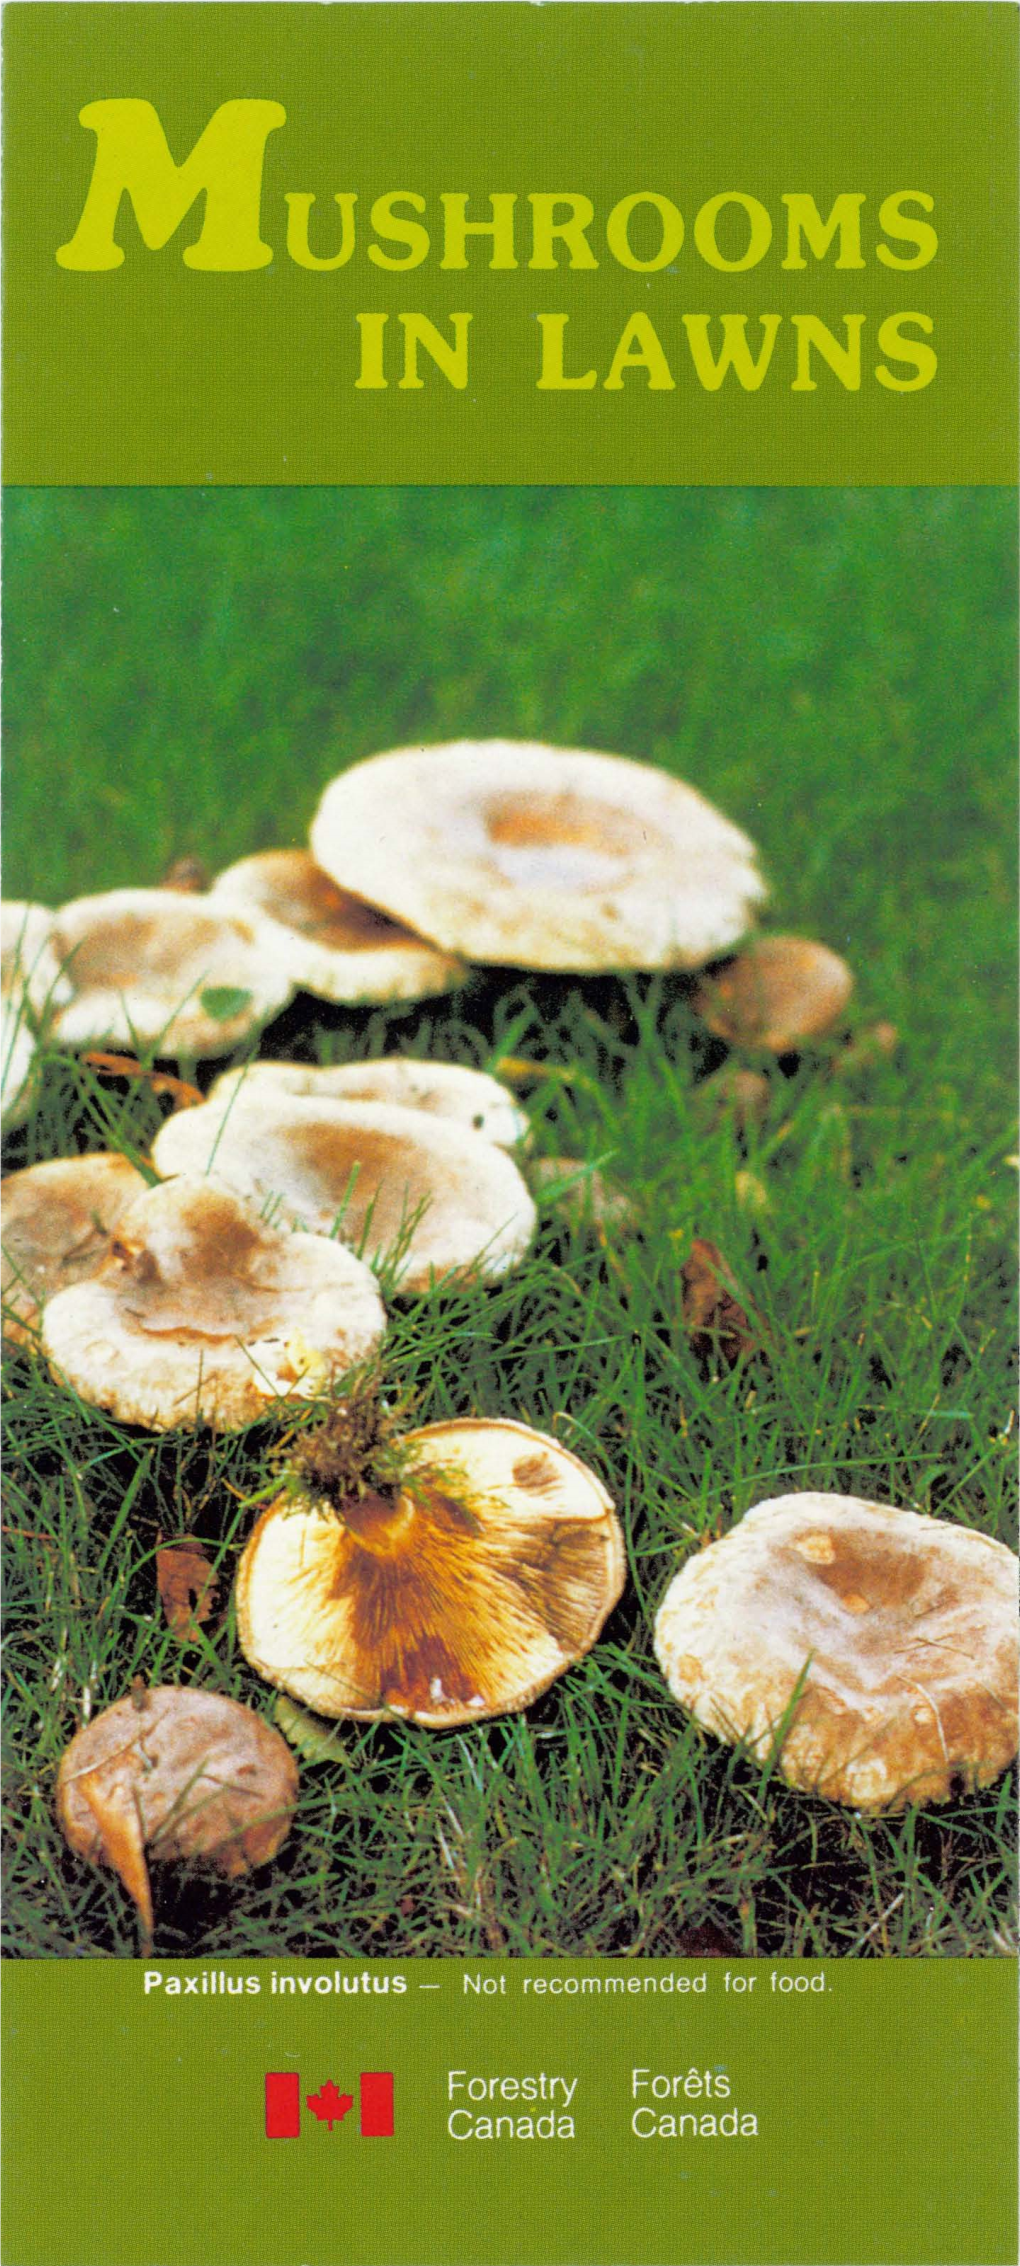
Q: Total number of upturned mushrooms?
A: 1